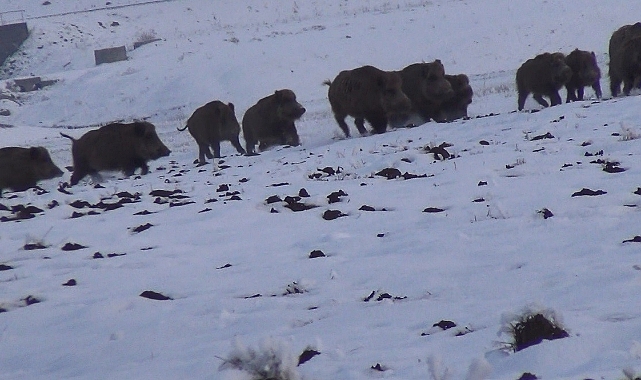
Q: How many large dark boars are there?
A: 10